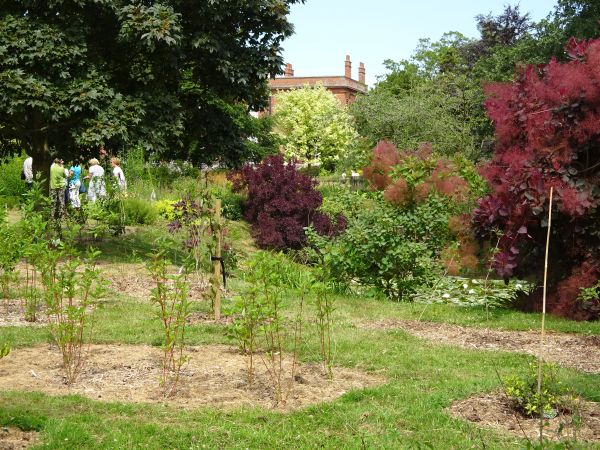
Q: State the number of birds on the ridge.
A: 0